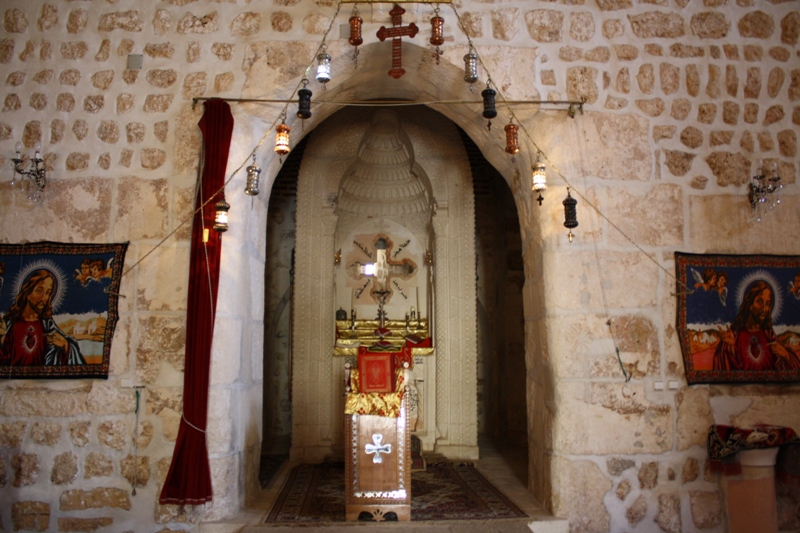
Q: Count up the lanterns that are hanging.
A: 12